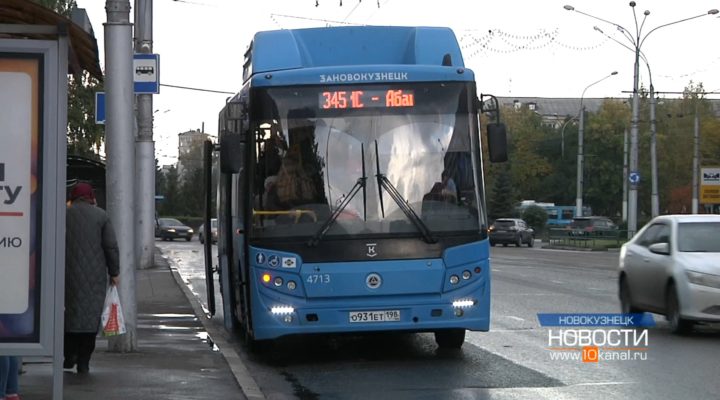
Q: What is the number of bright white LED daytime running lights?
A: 2